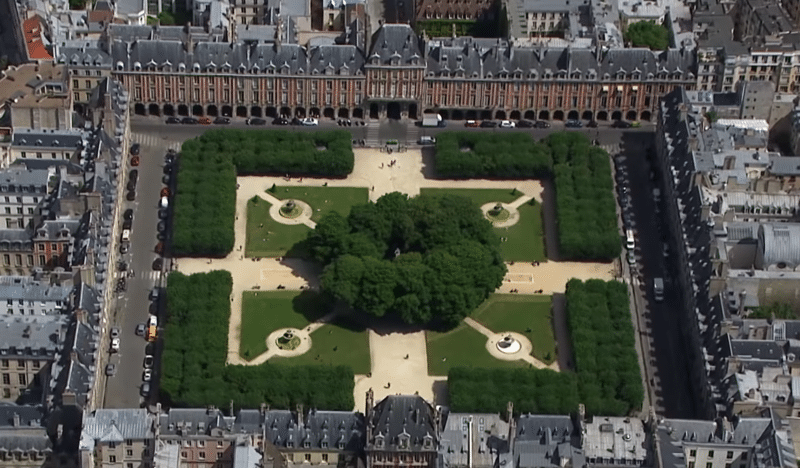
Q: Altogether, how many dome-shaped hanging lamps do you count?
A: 0